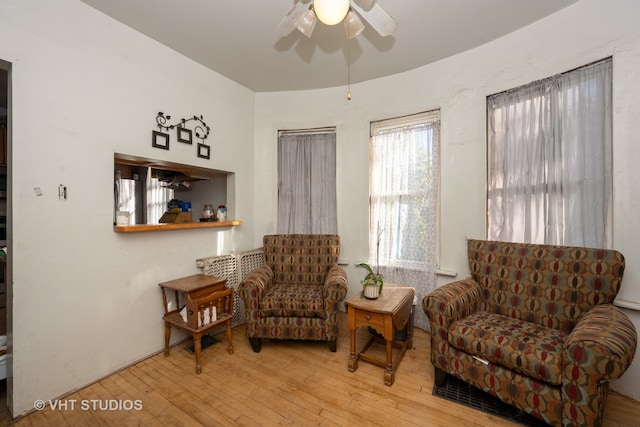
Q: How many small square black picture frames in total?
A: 3